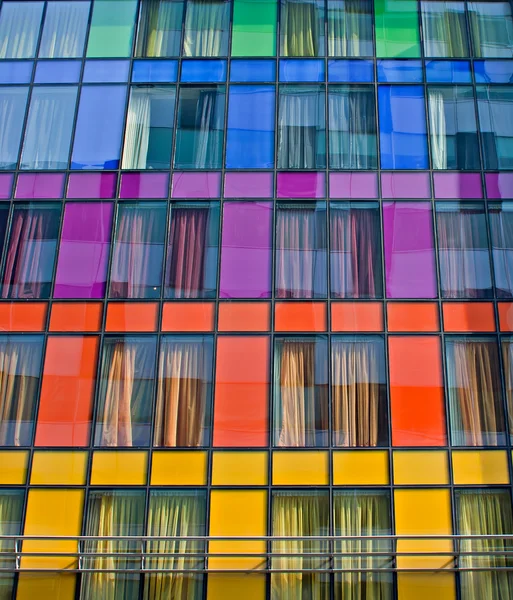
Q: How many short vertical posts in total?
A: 8